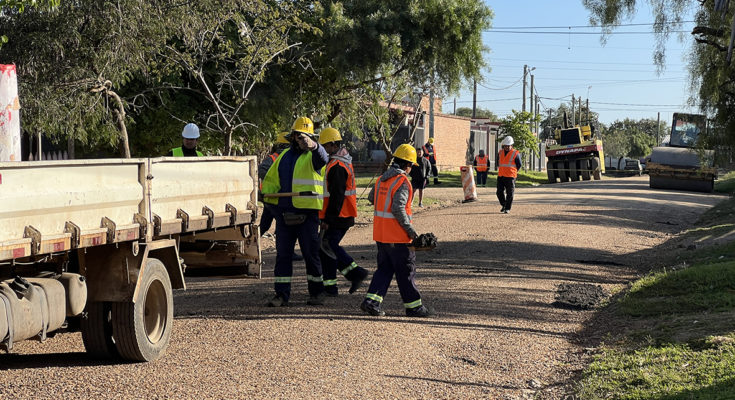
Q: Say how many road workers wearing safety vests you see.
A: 8